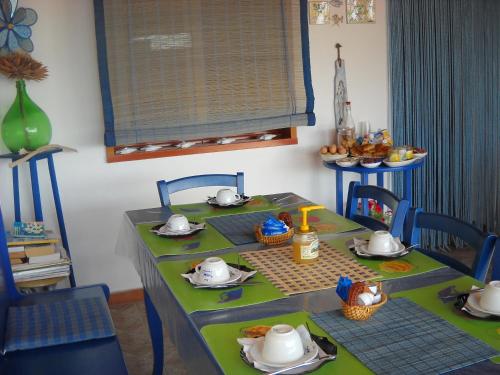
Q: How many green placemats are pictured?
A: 7